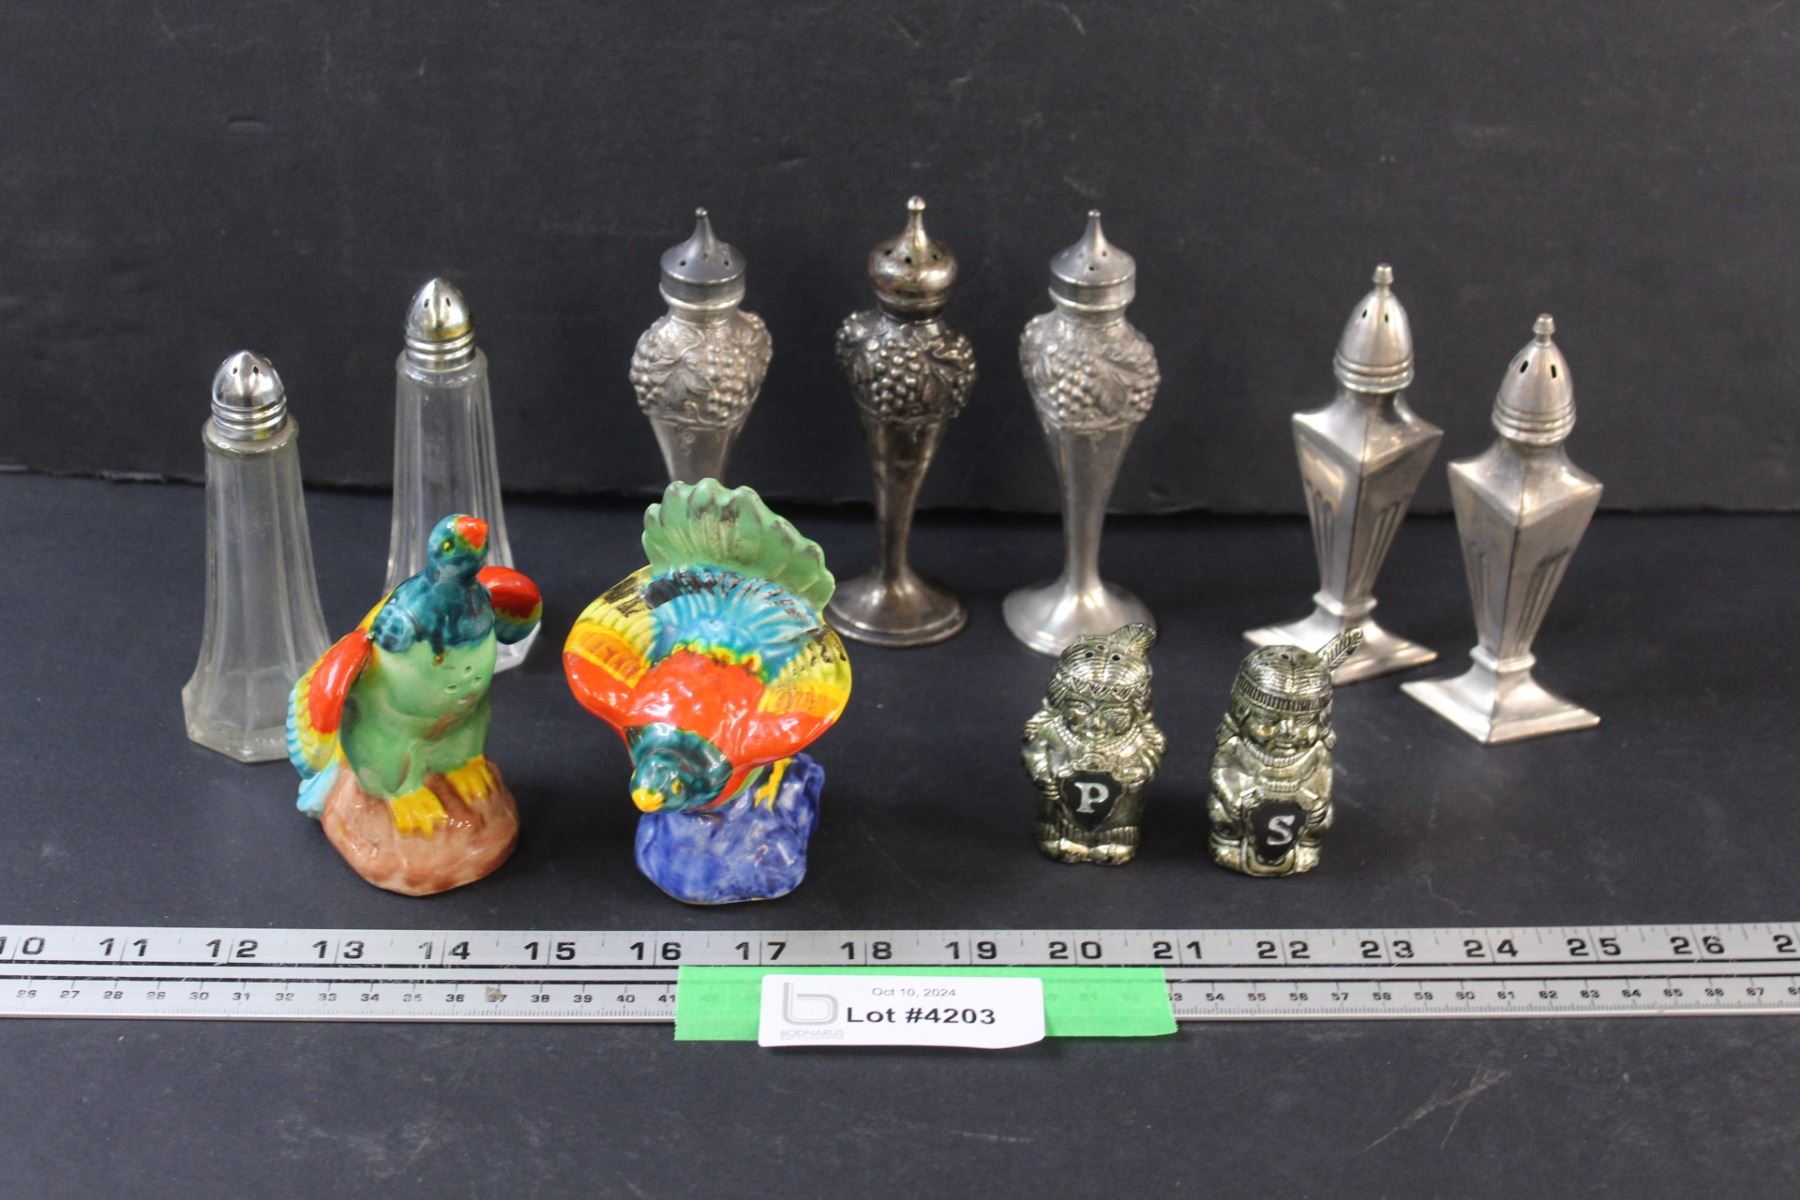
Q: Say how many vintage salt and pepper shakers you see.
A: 11